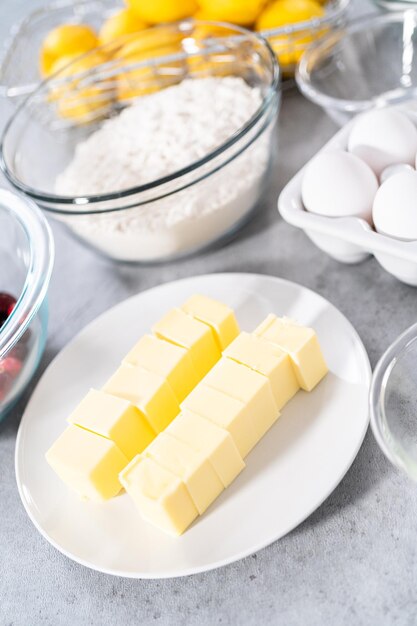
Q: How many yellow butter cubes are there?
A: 13